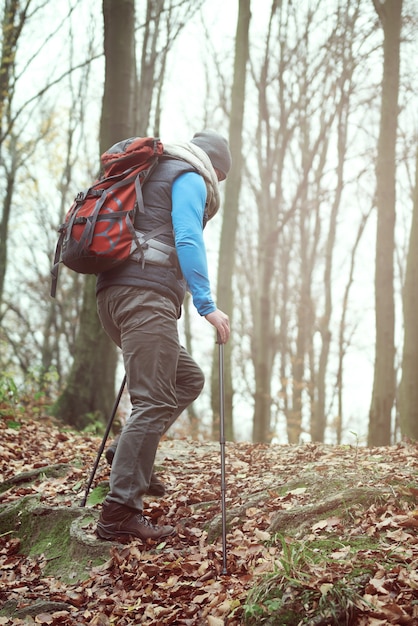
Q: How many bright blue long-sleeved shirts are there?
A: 1